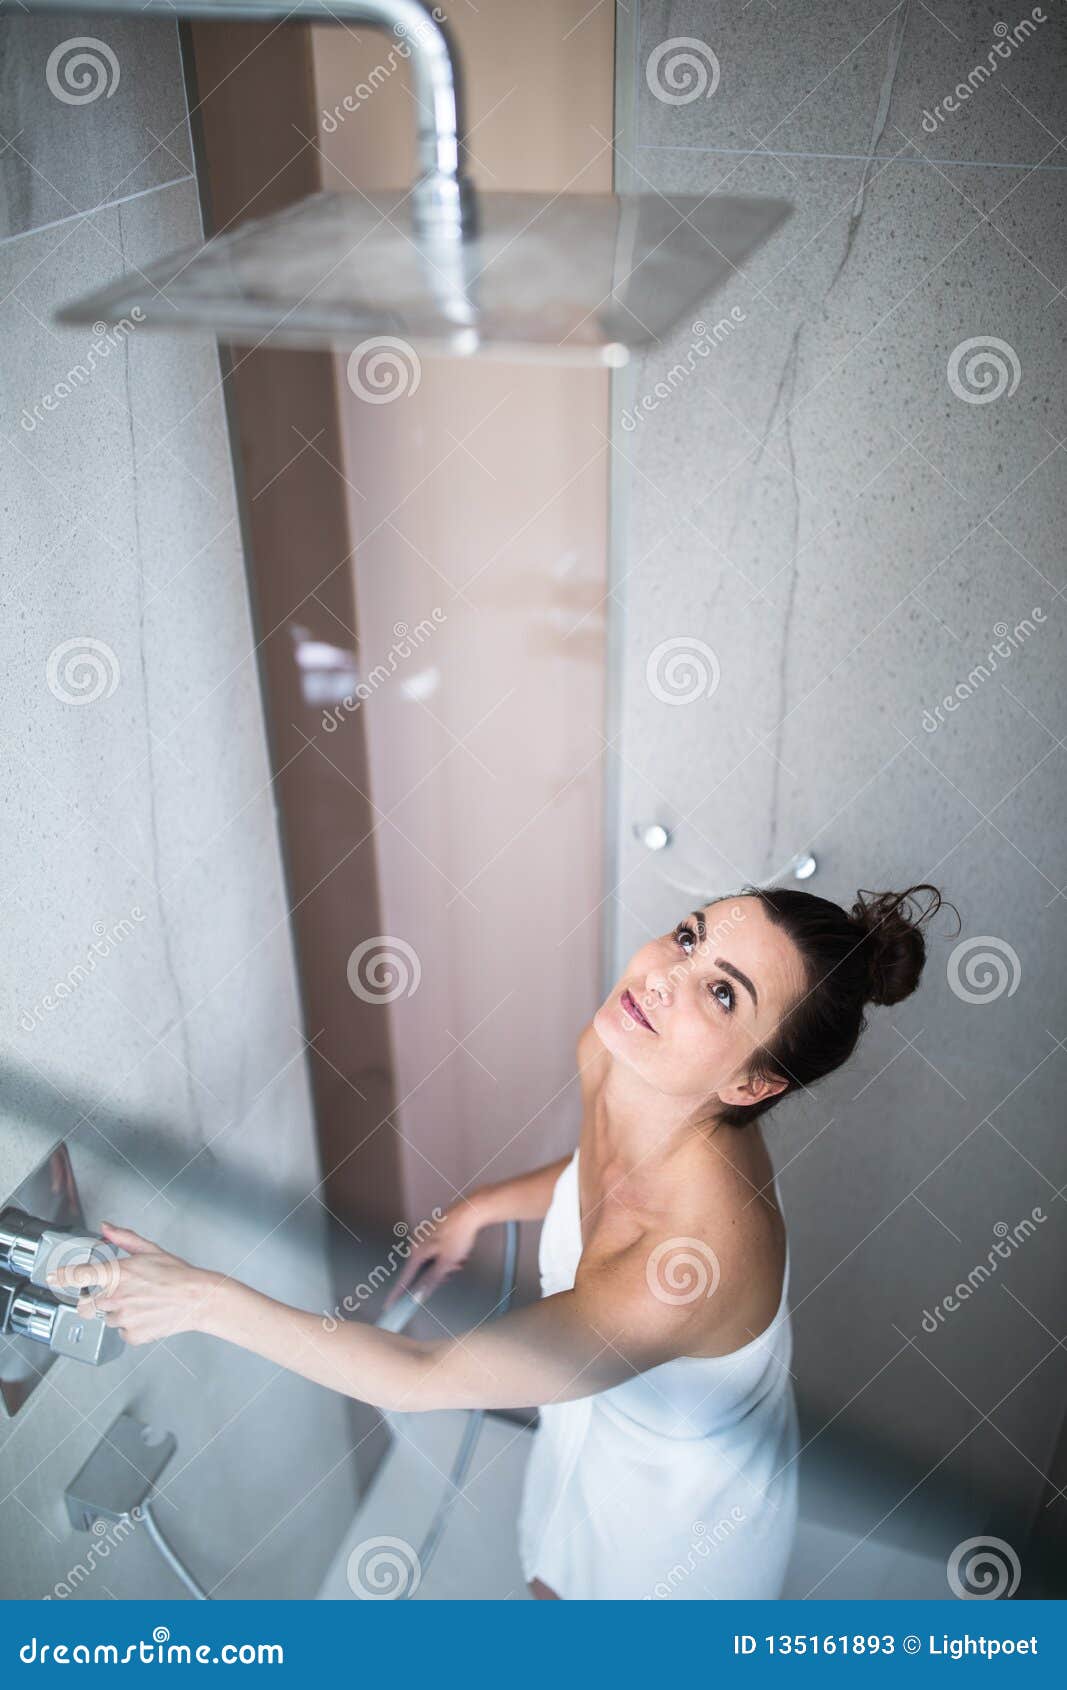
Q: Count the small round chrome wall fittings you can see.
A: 2